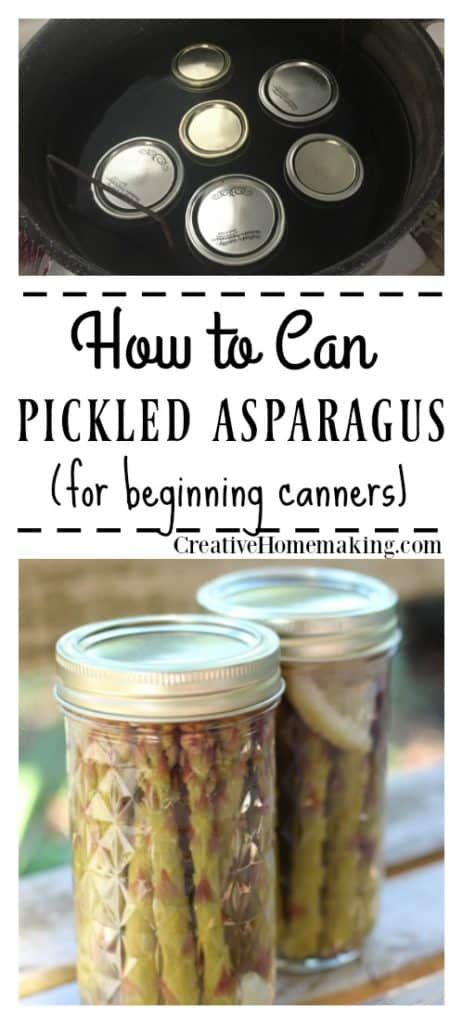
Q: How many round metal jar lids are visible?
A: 8